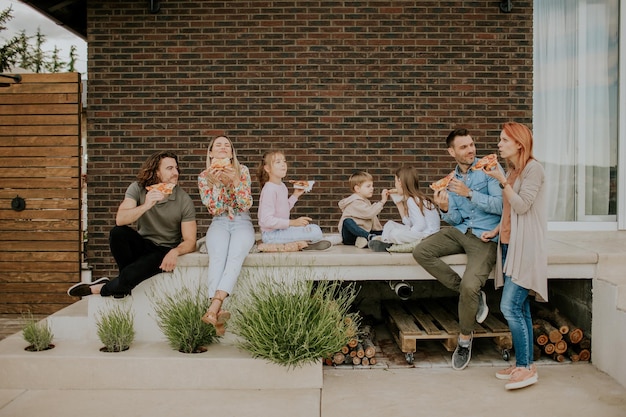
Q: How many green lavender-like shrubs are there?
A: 4